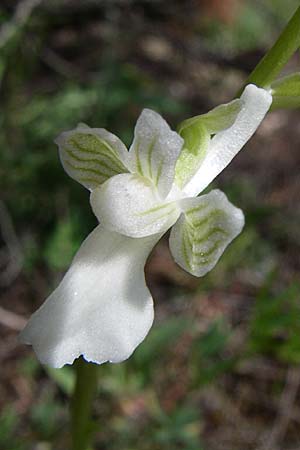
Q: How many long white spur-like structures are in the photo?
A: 1